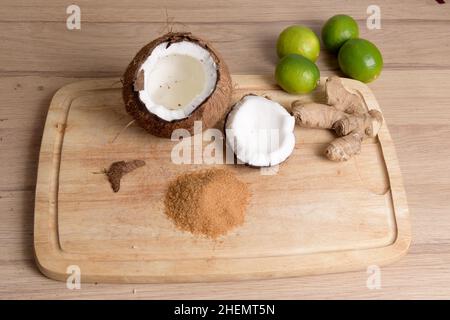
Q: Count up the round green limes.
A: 4